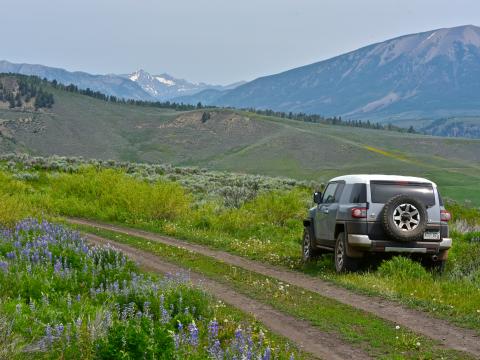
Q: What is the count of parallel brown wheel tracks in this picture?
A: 2